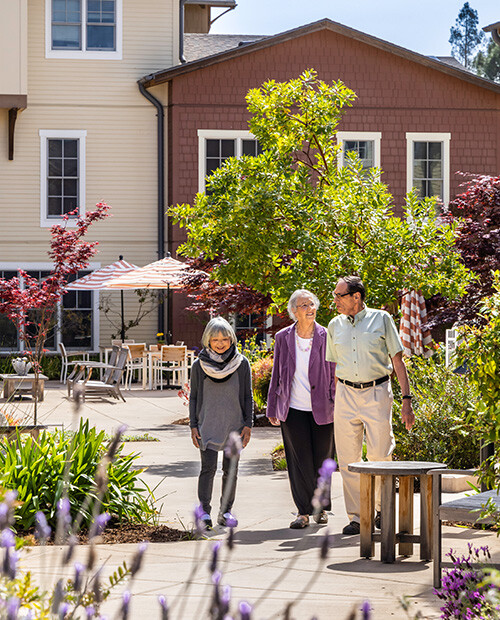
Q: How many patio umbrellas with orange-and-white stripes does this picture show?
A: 3